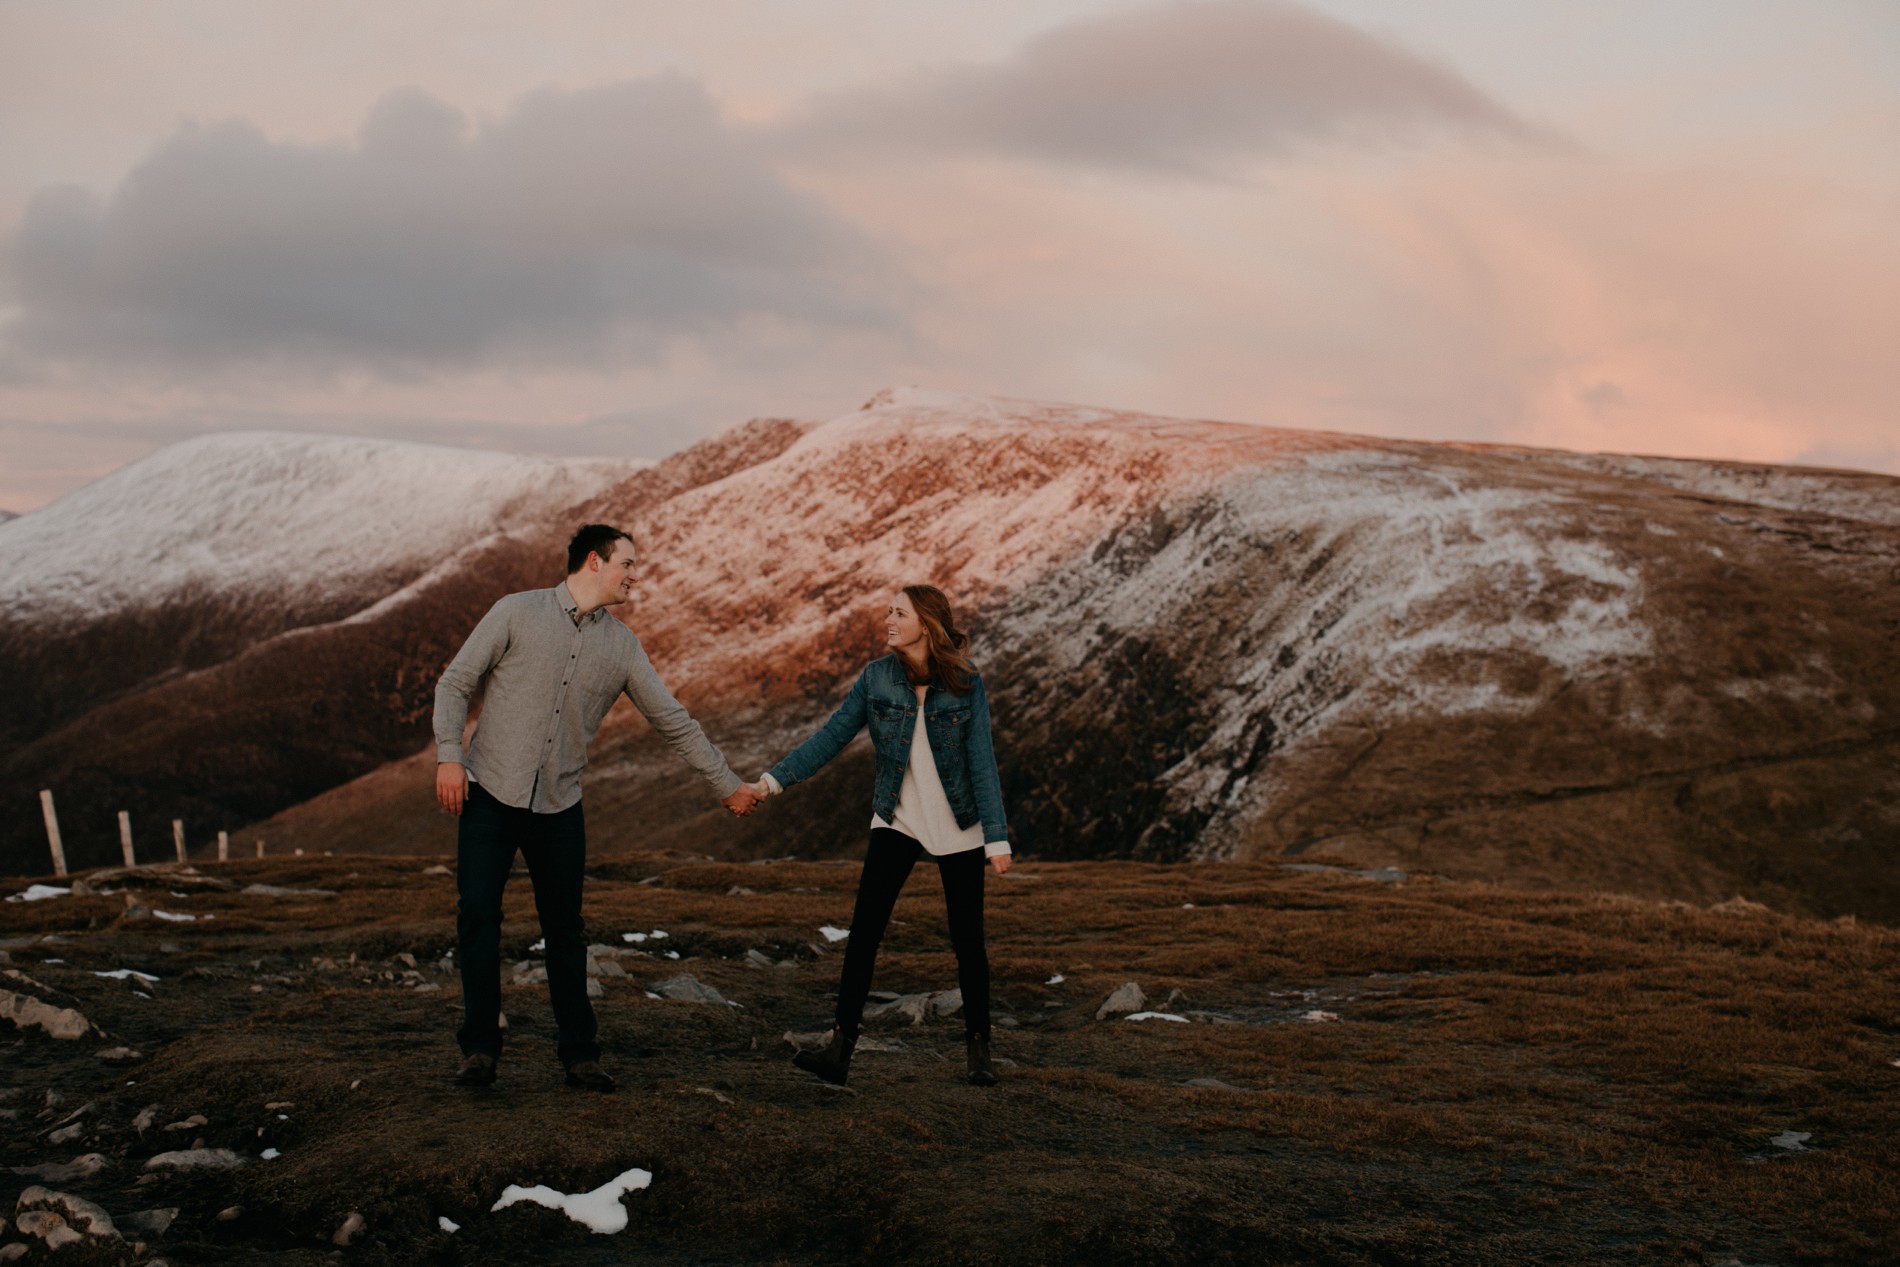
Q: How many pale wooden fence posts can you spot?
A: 5